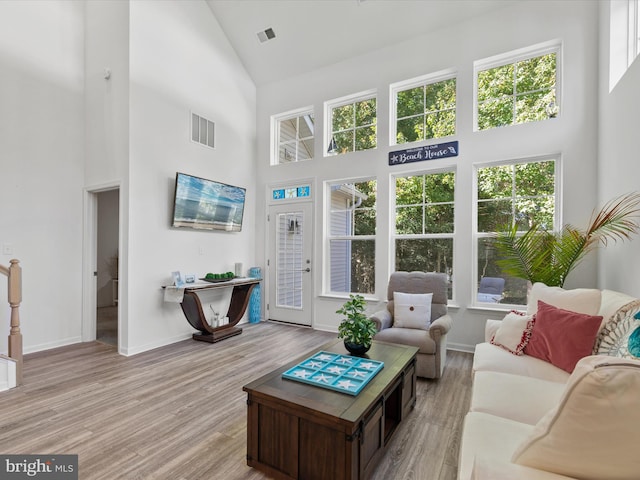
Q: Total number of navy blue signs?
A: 1